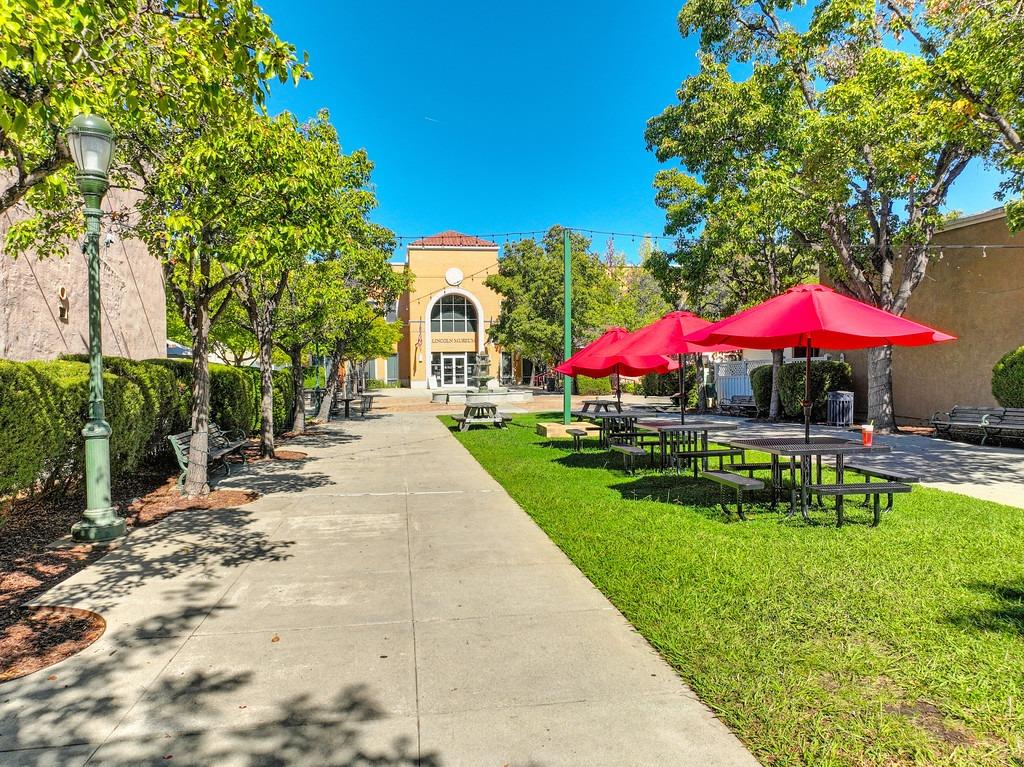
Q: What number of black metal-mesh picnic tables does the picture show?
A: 3